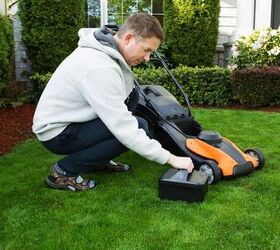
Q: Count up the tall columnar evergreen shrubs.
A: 3